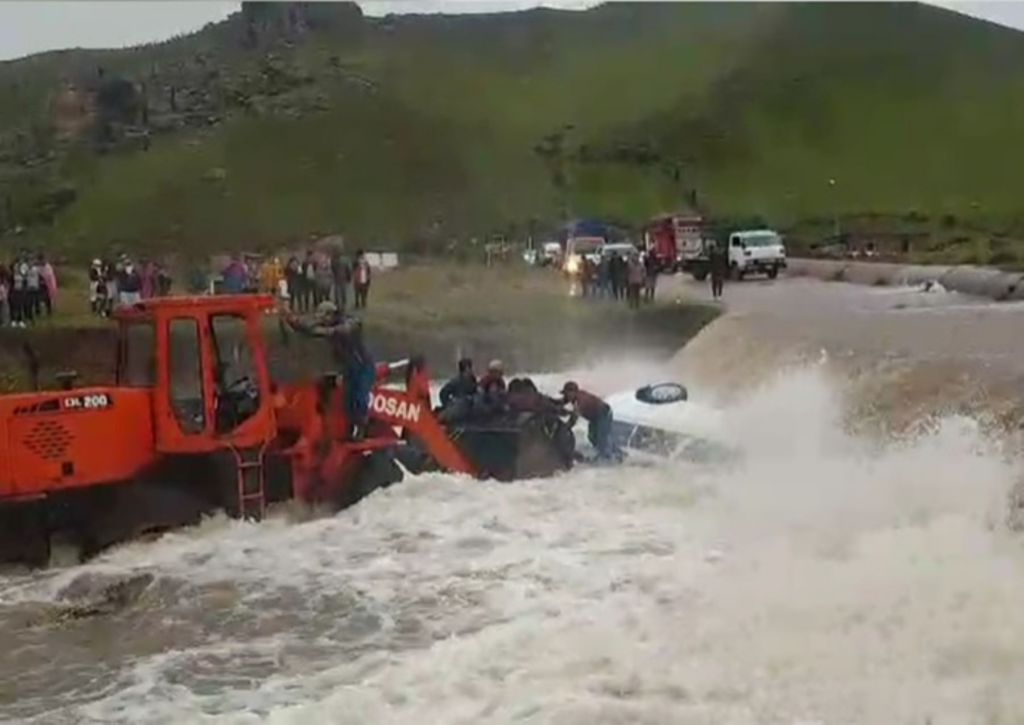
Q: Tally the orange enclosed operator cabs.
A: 1